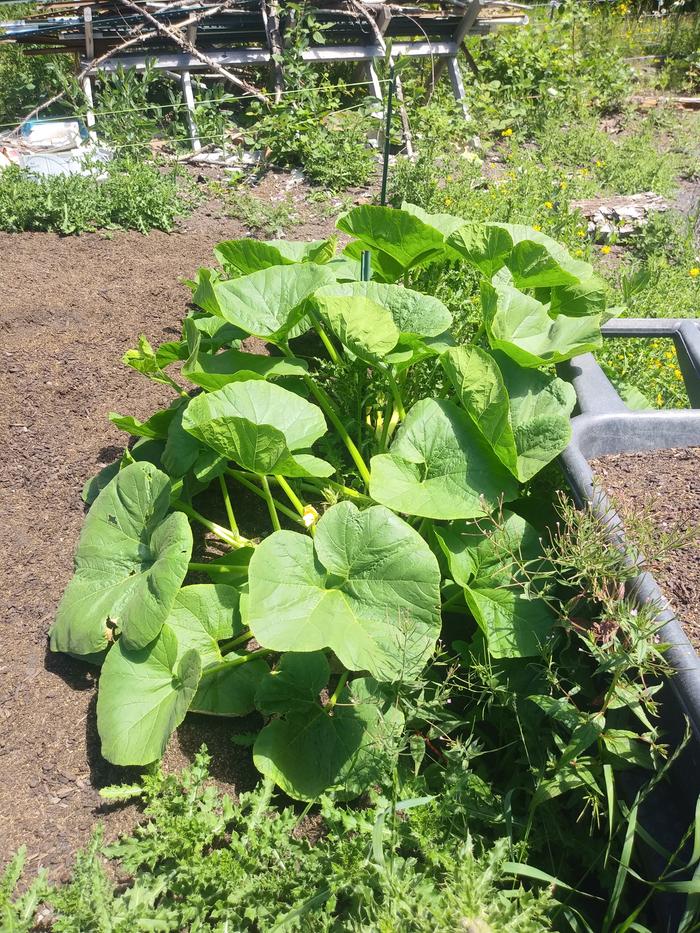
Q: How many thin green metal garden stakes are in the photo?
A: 2